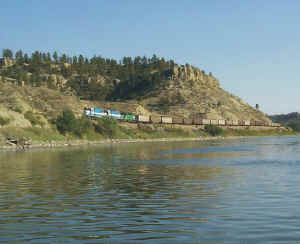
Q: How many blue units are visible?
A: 2